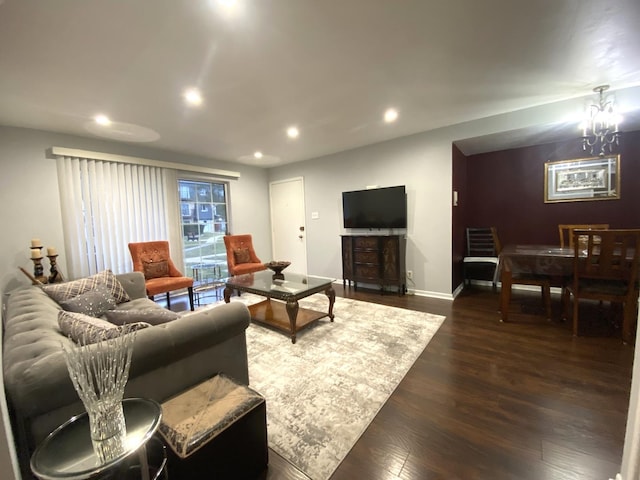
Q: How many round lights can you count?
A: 6